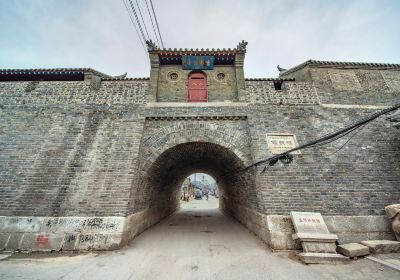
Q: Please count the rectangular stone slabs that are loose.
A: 2